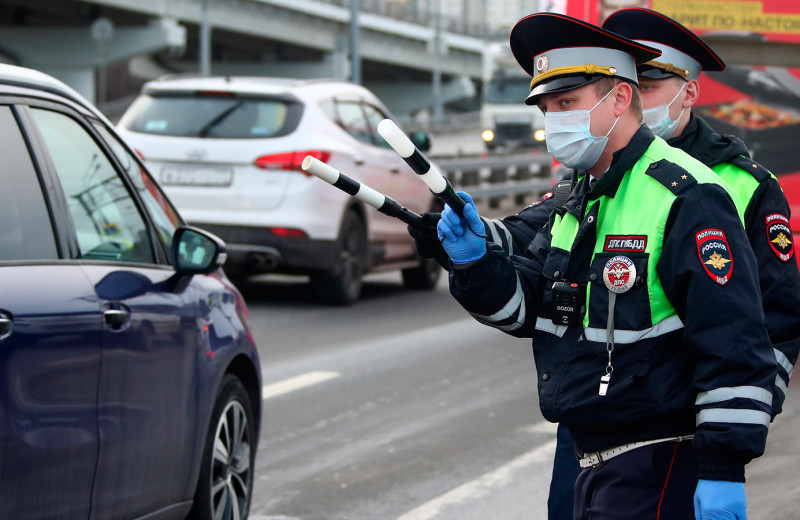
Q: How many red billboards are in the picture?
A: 1